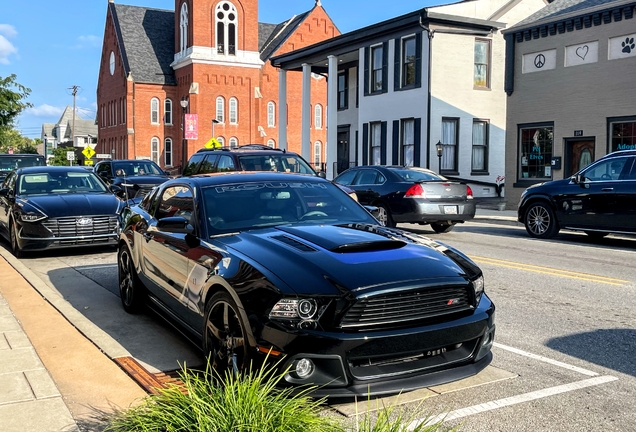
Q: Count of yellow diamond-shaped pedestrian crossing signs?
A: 2